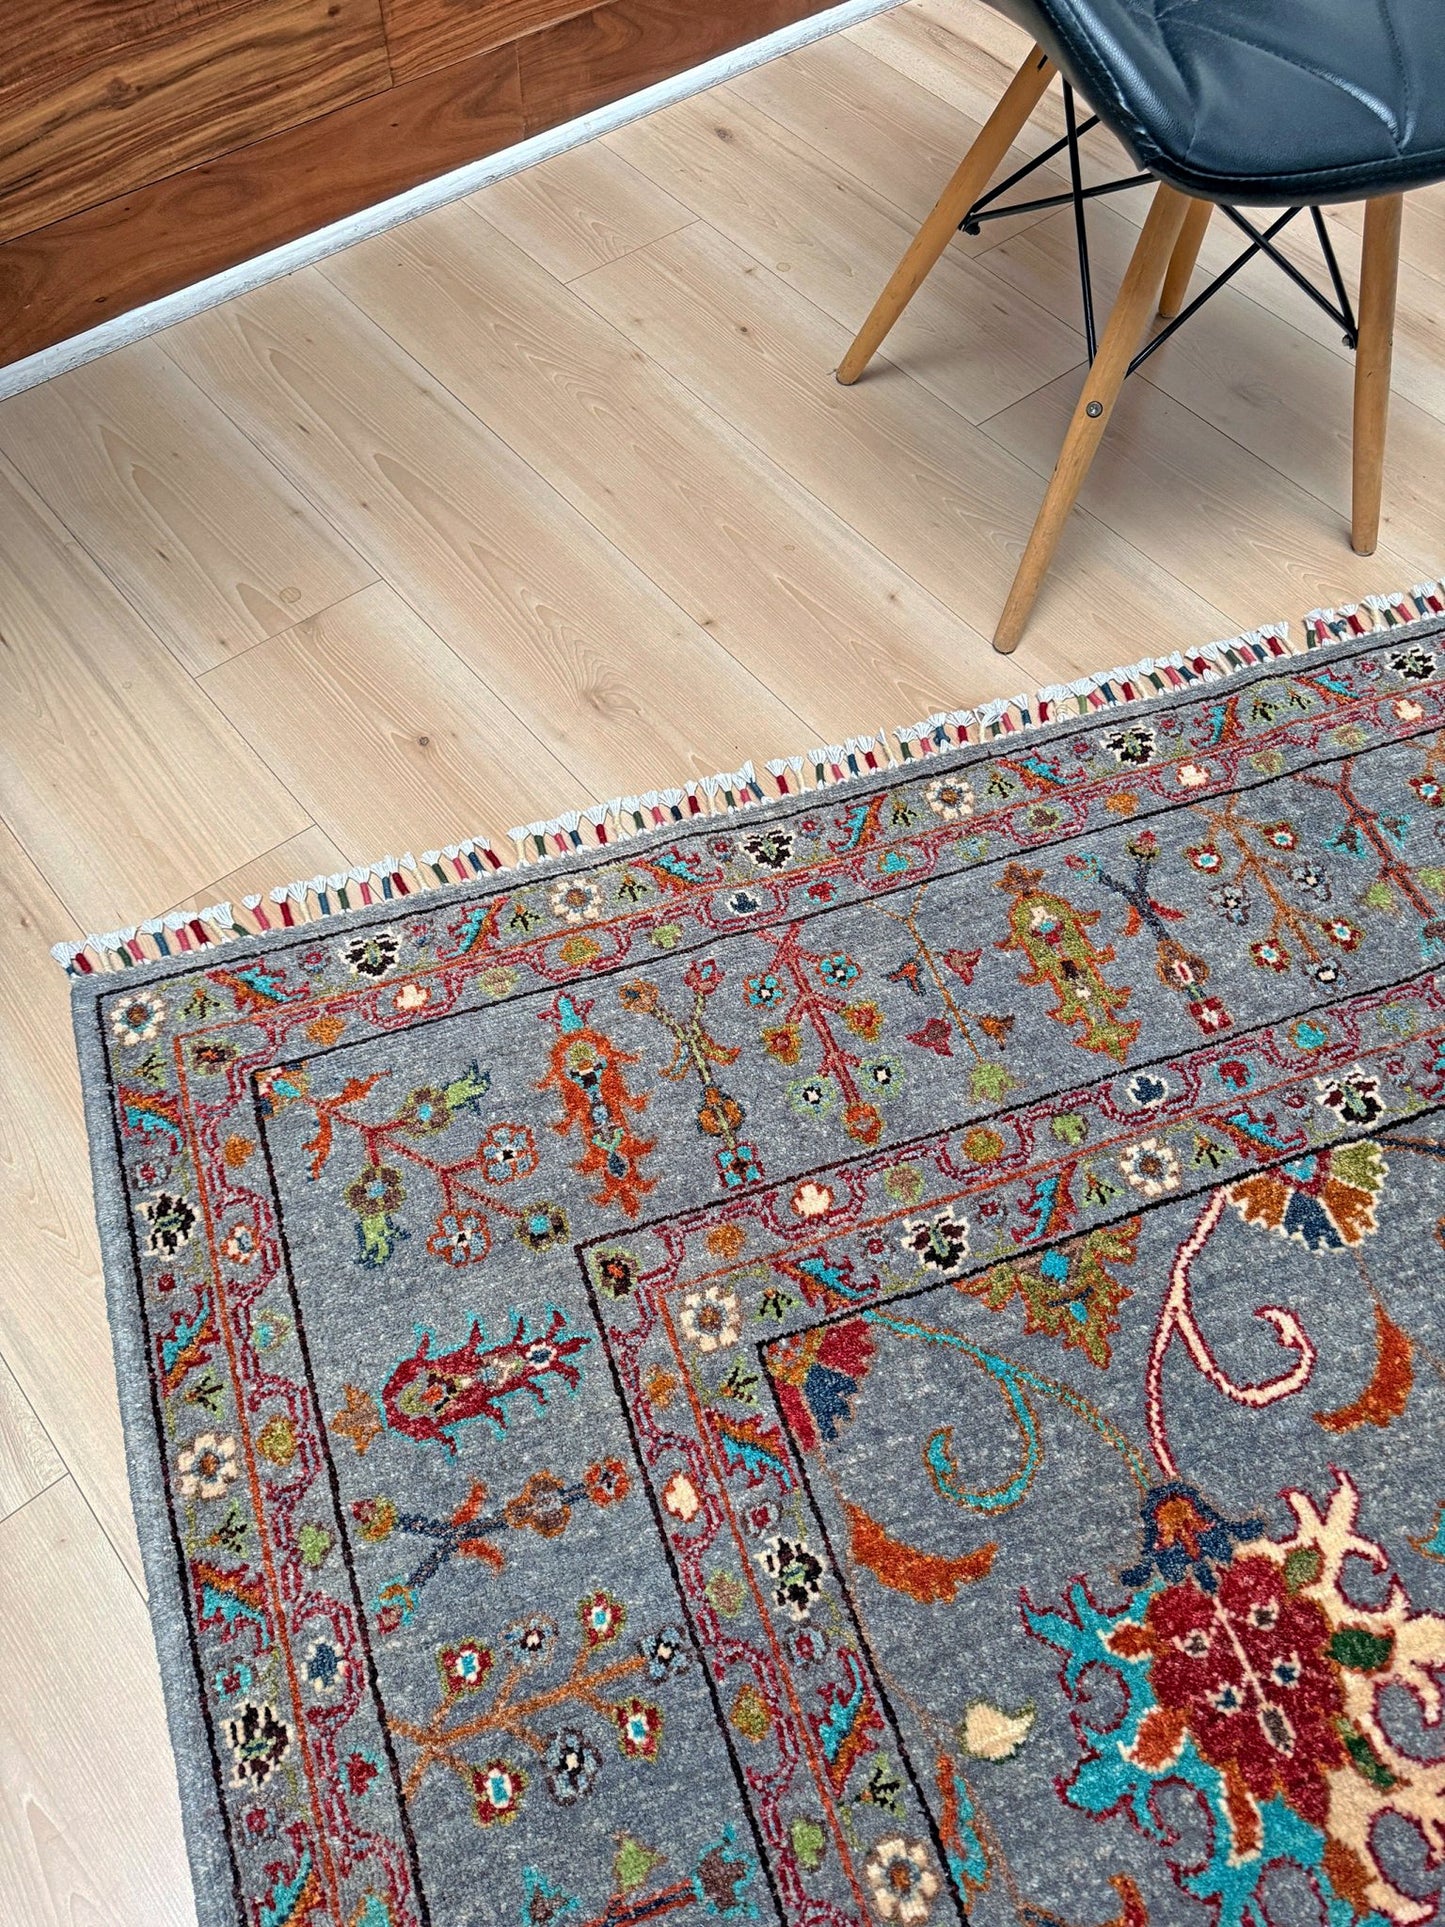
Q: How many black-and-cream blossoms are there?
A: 9